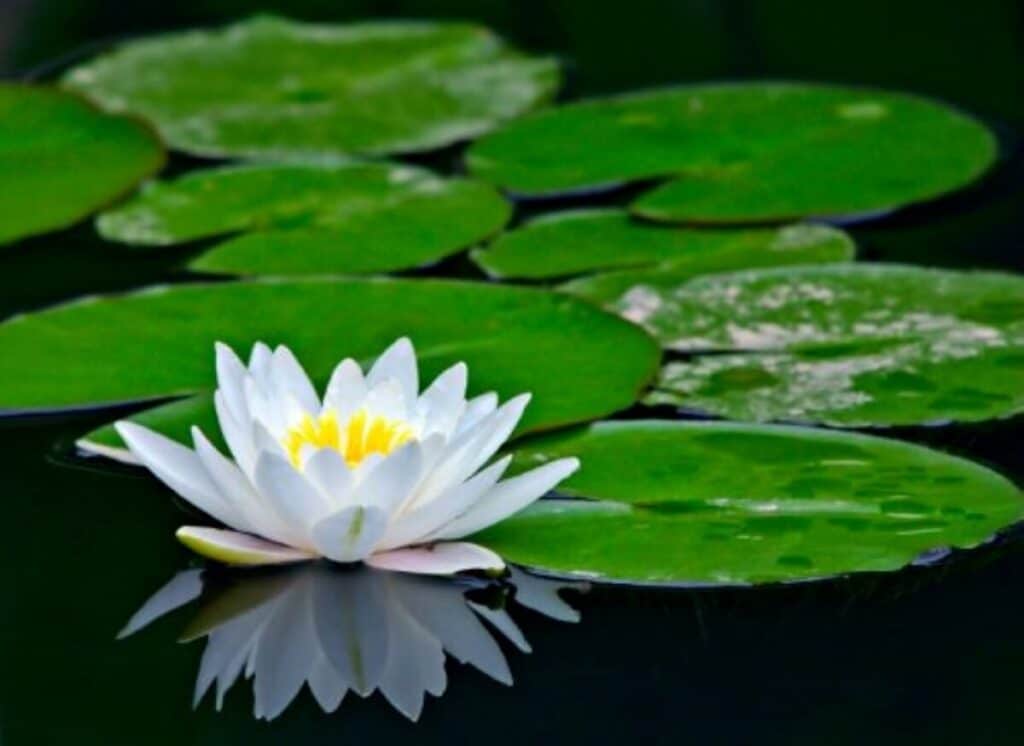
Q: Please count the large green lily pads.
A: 8